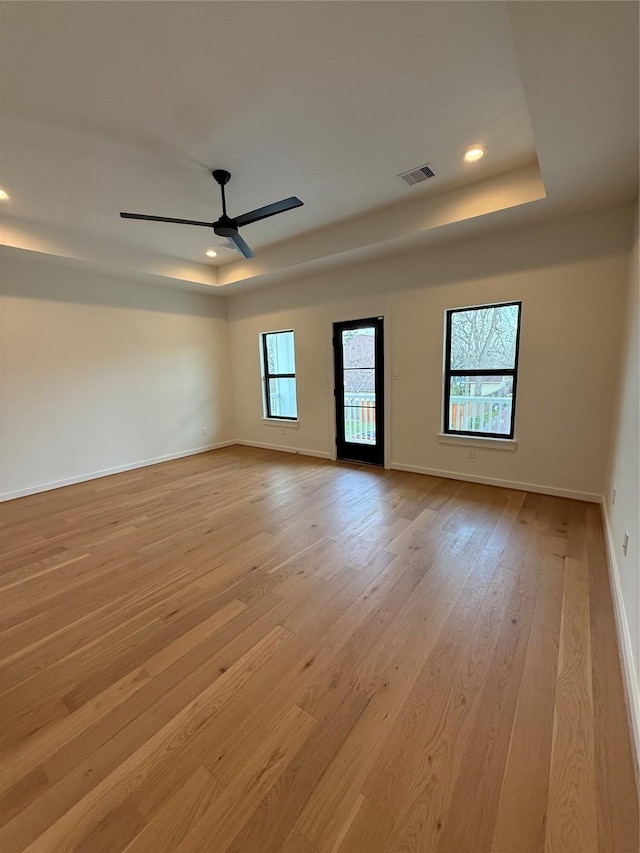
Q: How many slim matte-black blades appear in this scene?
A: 3